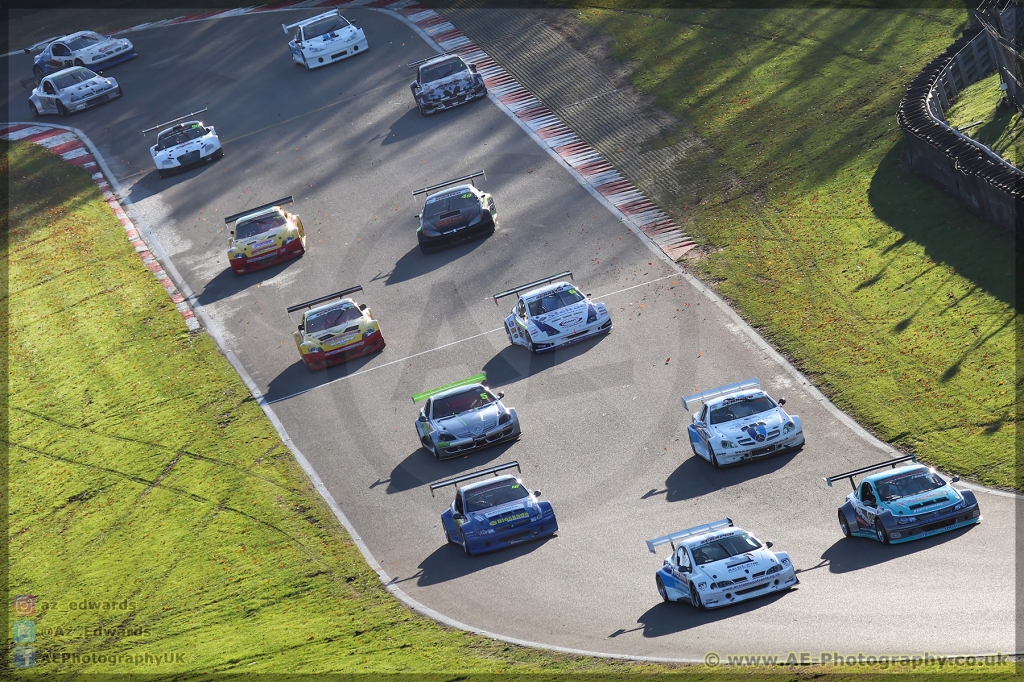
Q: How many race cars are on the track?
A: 14